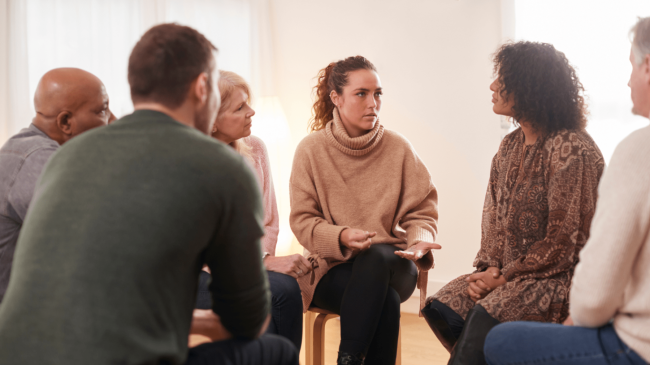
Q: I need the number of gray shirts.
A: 1